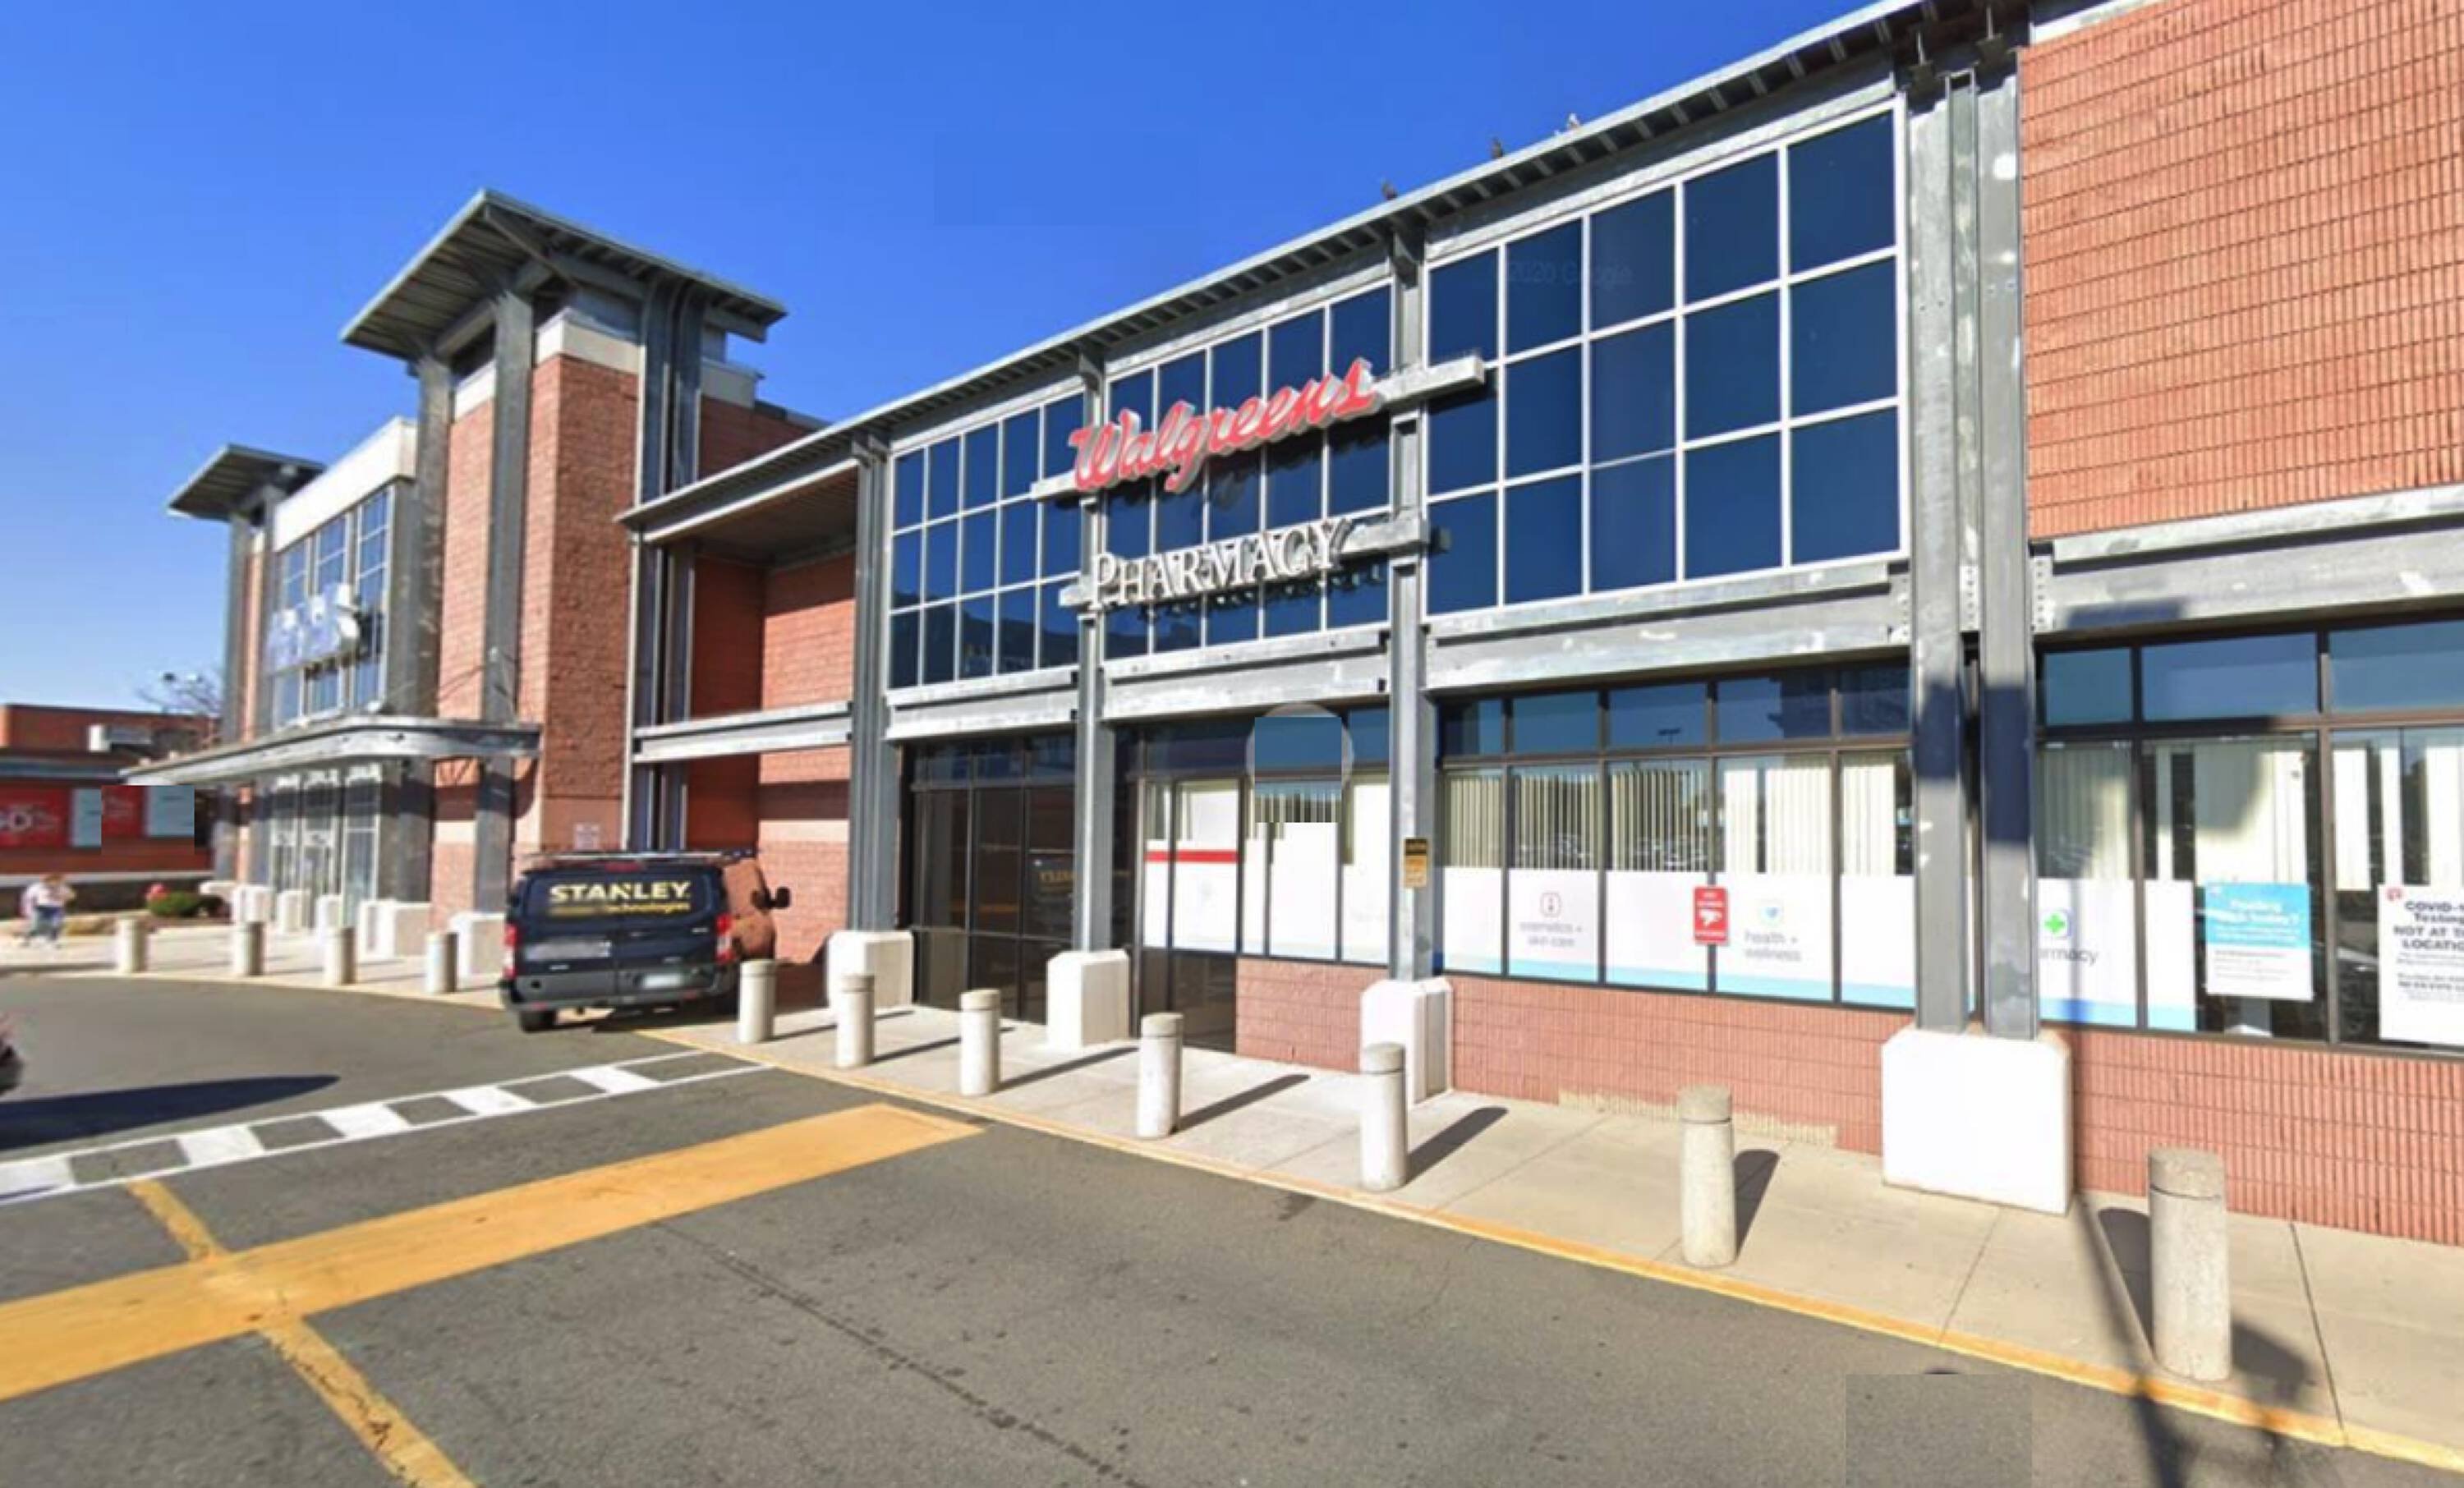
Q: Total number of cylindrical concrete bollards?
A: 11